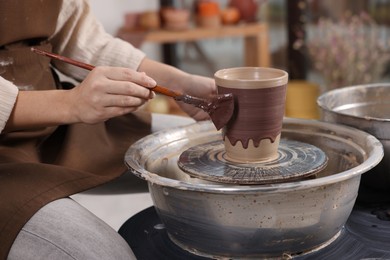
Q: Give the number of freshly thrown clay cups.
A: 1